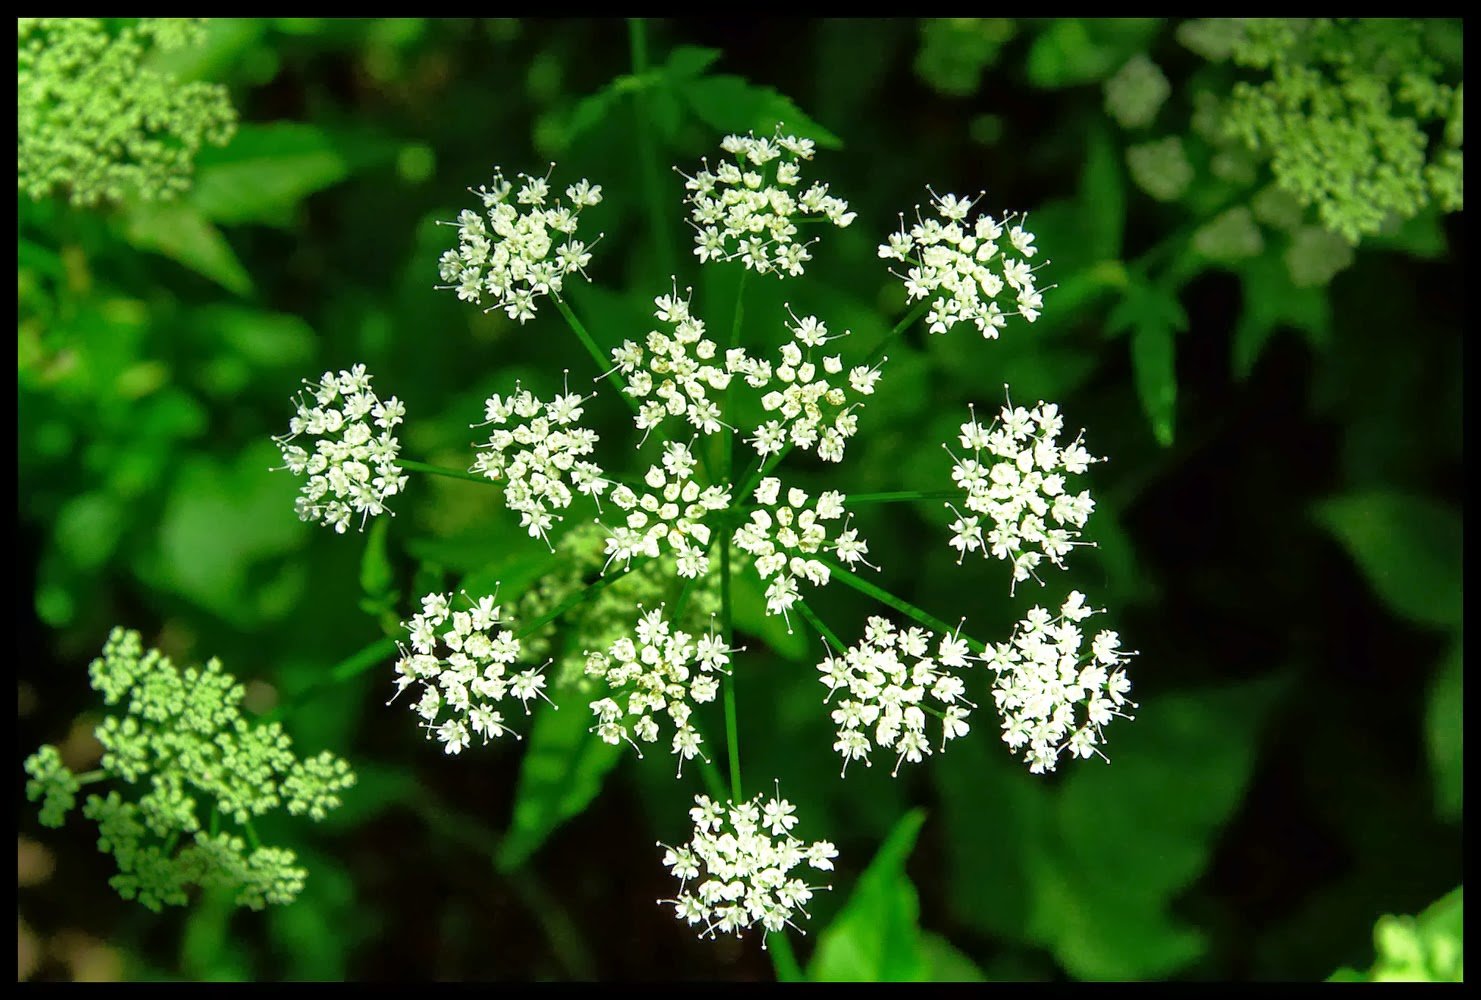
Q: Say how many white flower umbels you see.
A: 15